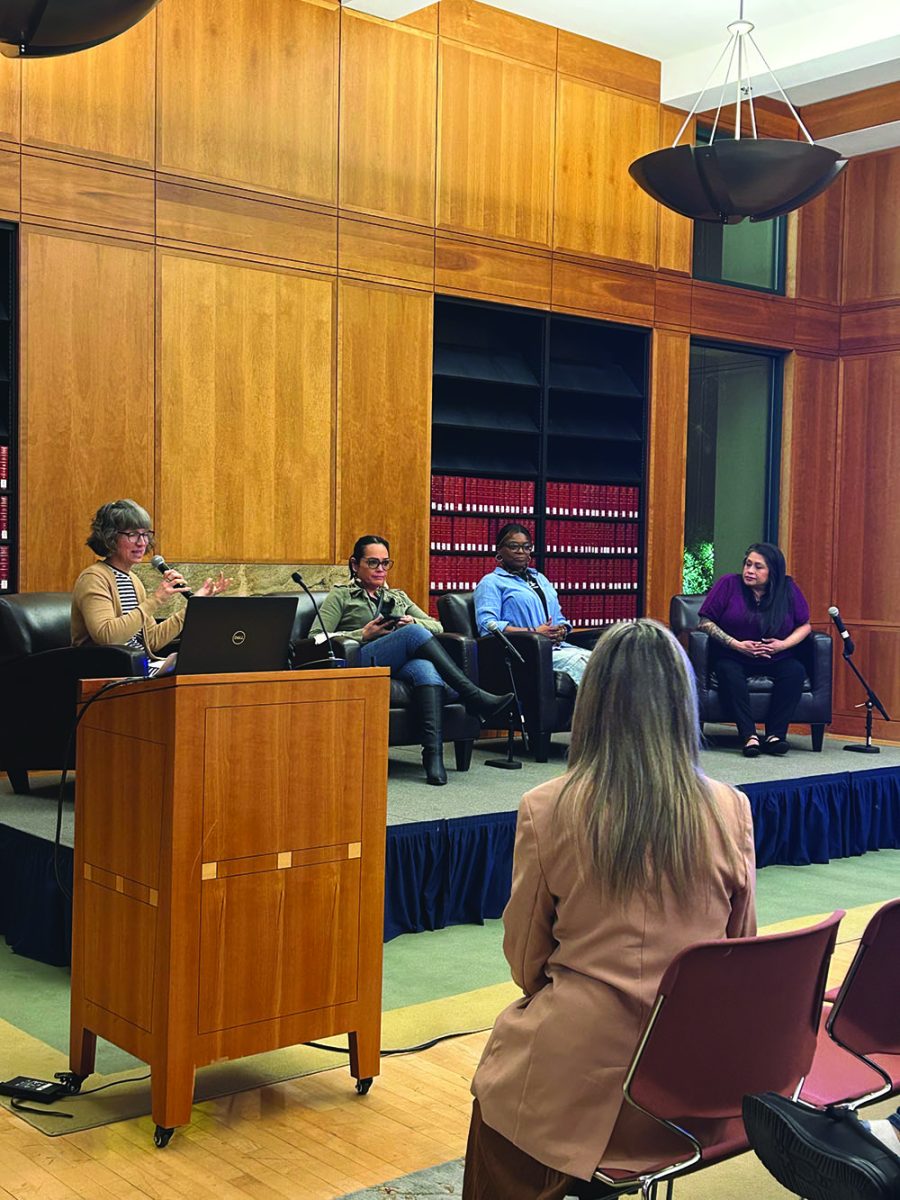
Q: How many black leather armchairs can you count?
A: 4